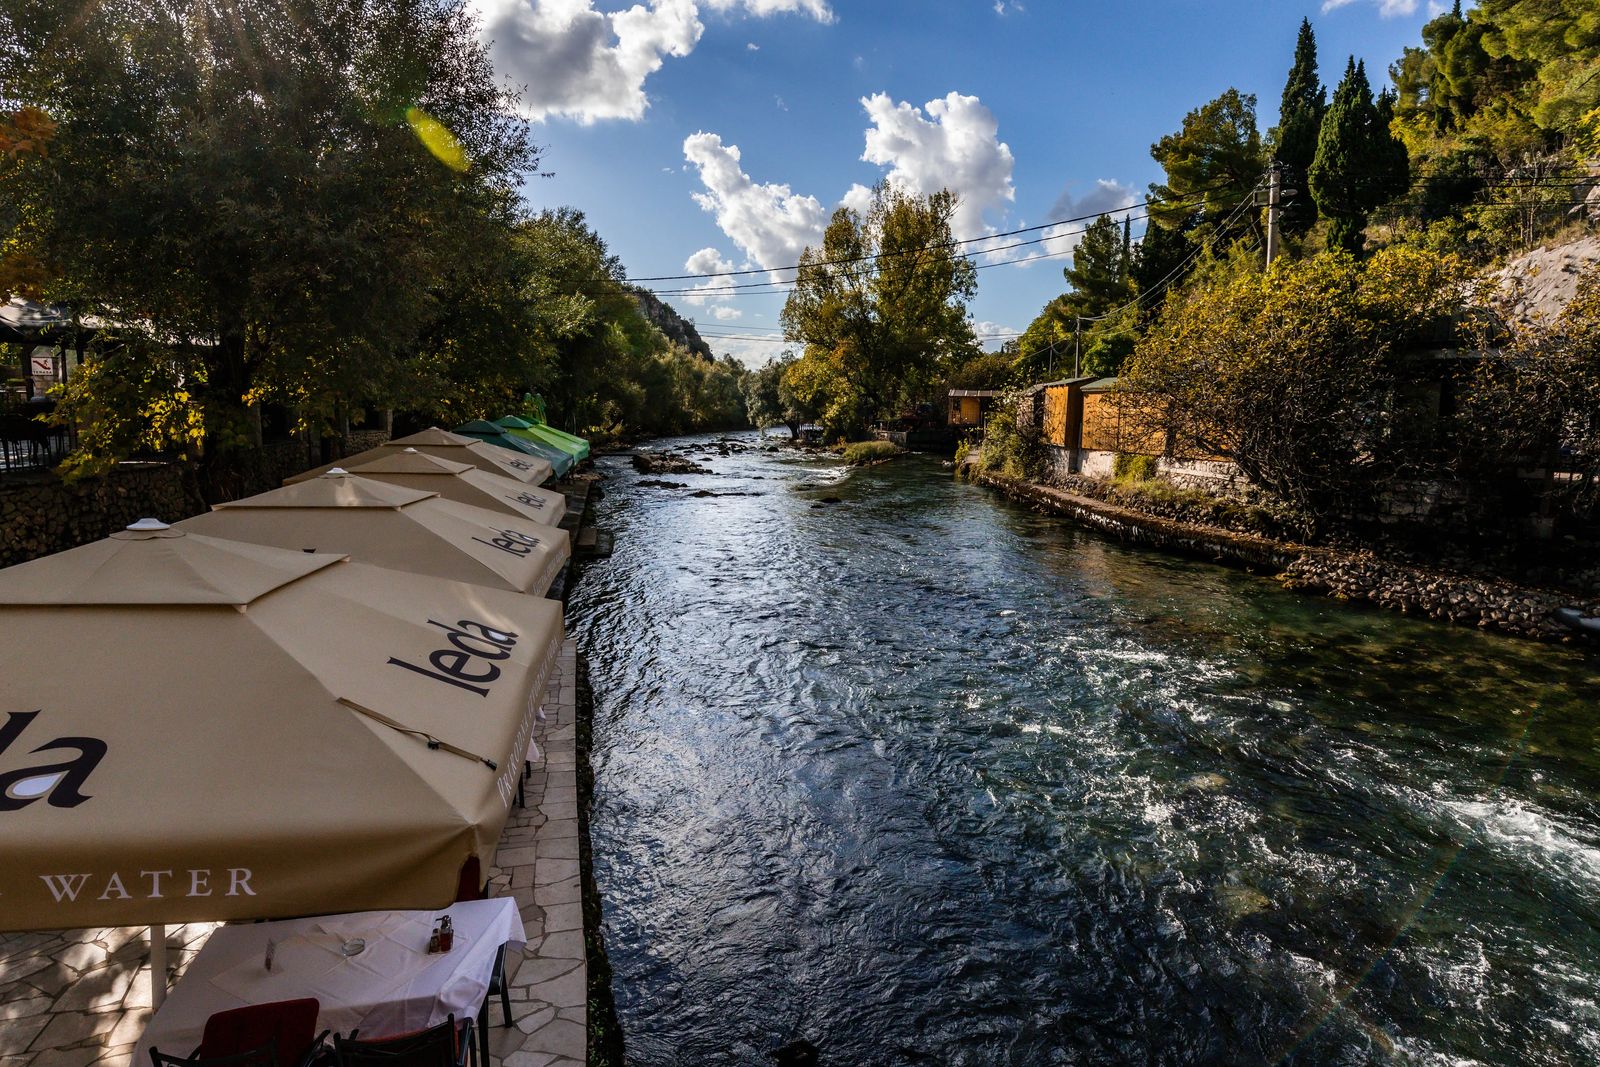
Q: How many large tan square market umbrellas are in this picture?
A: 4